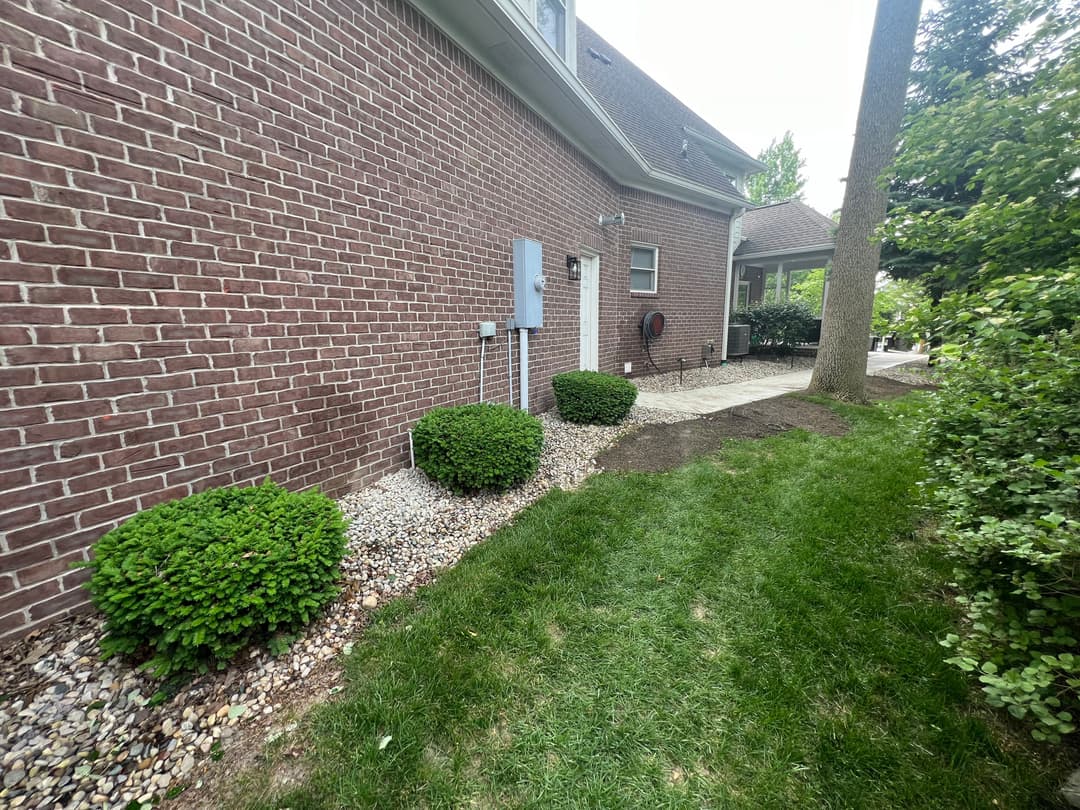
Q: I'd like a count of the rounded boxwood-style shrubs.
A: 3